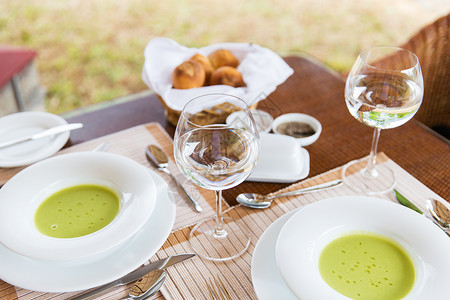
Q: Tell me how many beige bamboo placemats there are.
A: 2